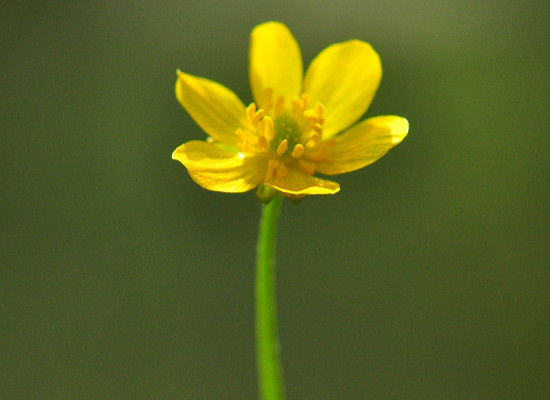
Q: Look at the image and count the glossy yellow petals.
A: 6